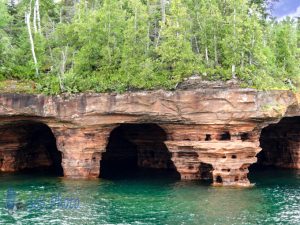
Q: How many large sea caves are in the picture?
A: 3